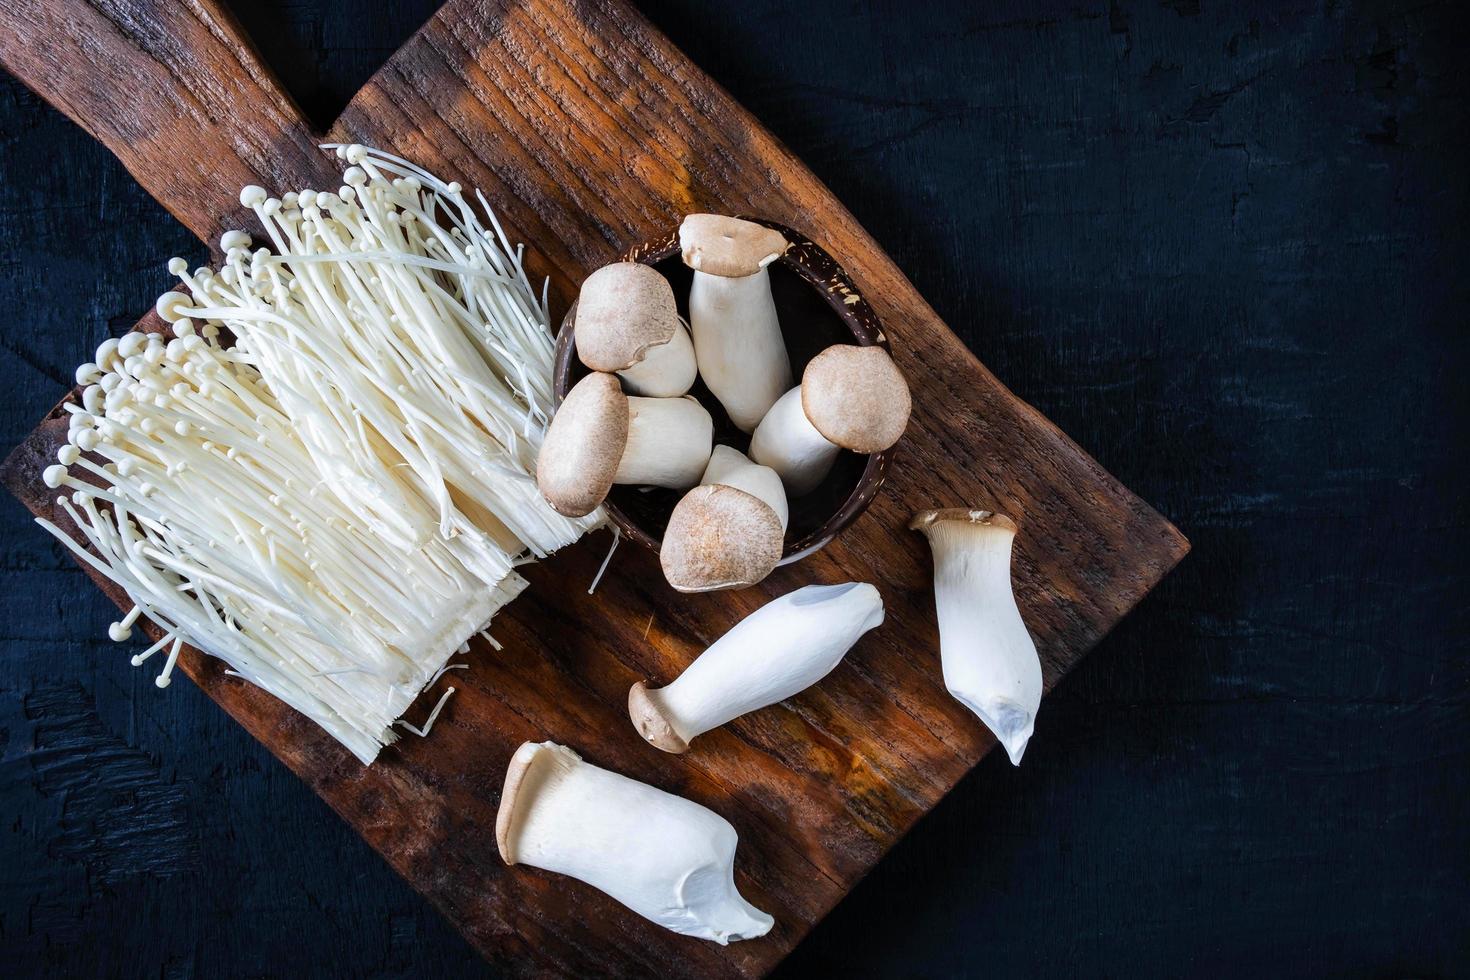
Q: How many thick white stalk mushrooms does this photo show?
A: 8